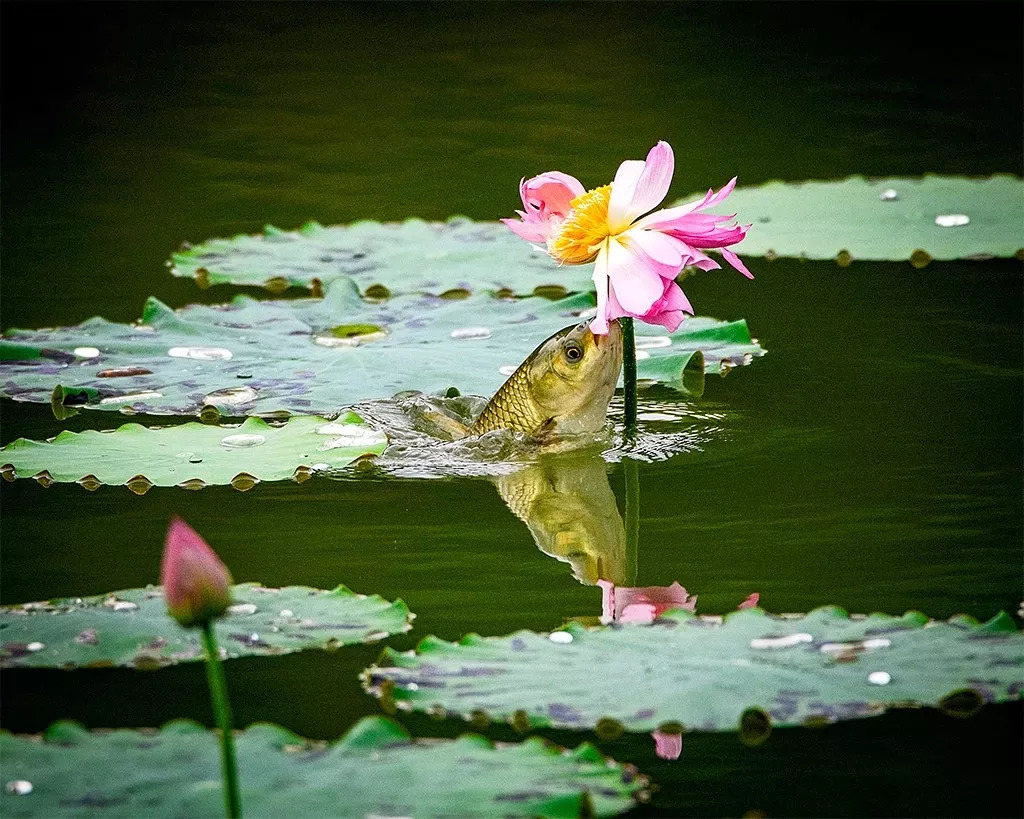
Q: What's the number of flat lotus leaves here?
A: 7